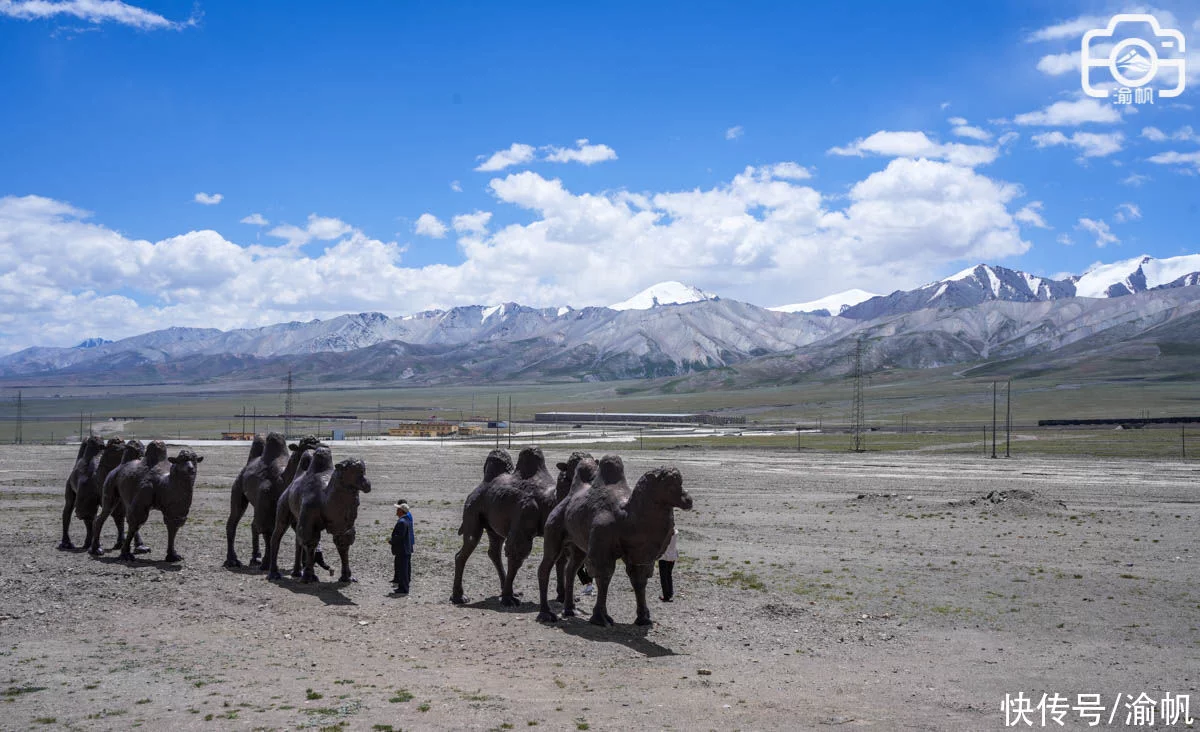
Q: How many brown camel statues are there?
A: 6